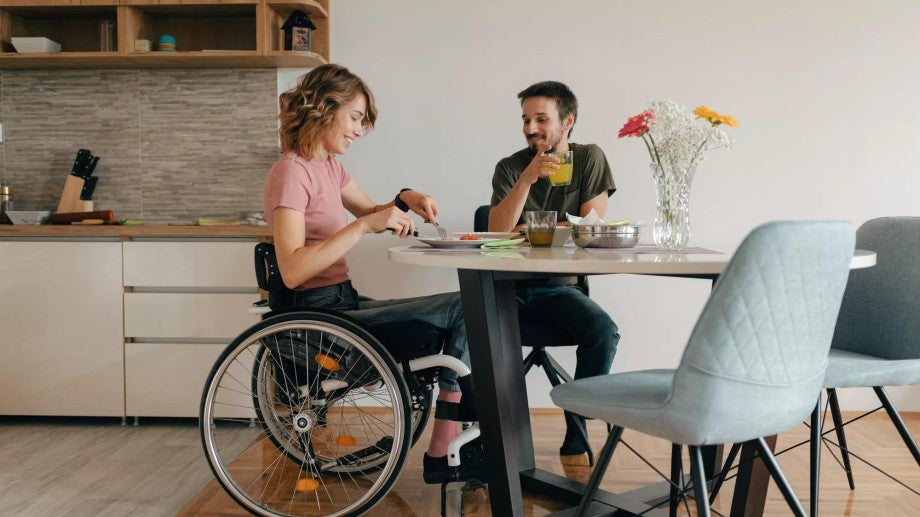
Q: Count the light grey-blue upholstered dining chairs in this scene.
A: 2